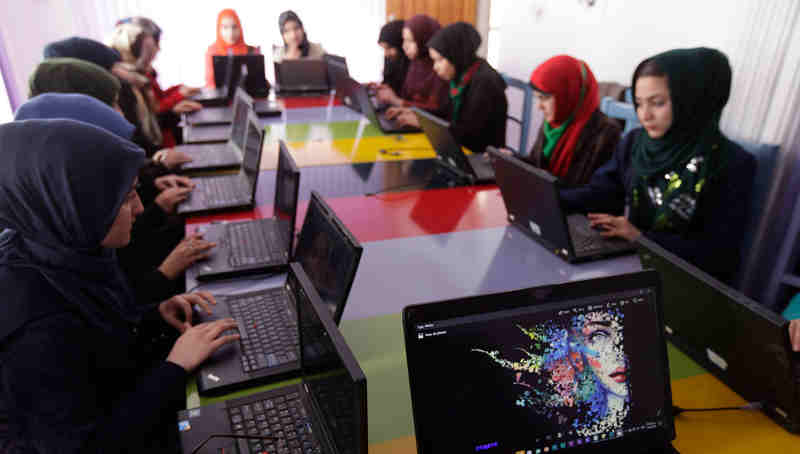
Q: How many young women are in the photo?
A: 13